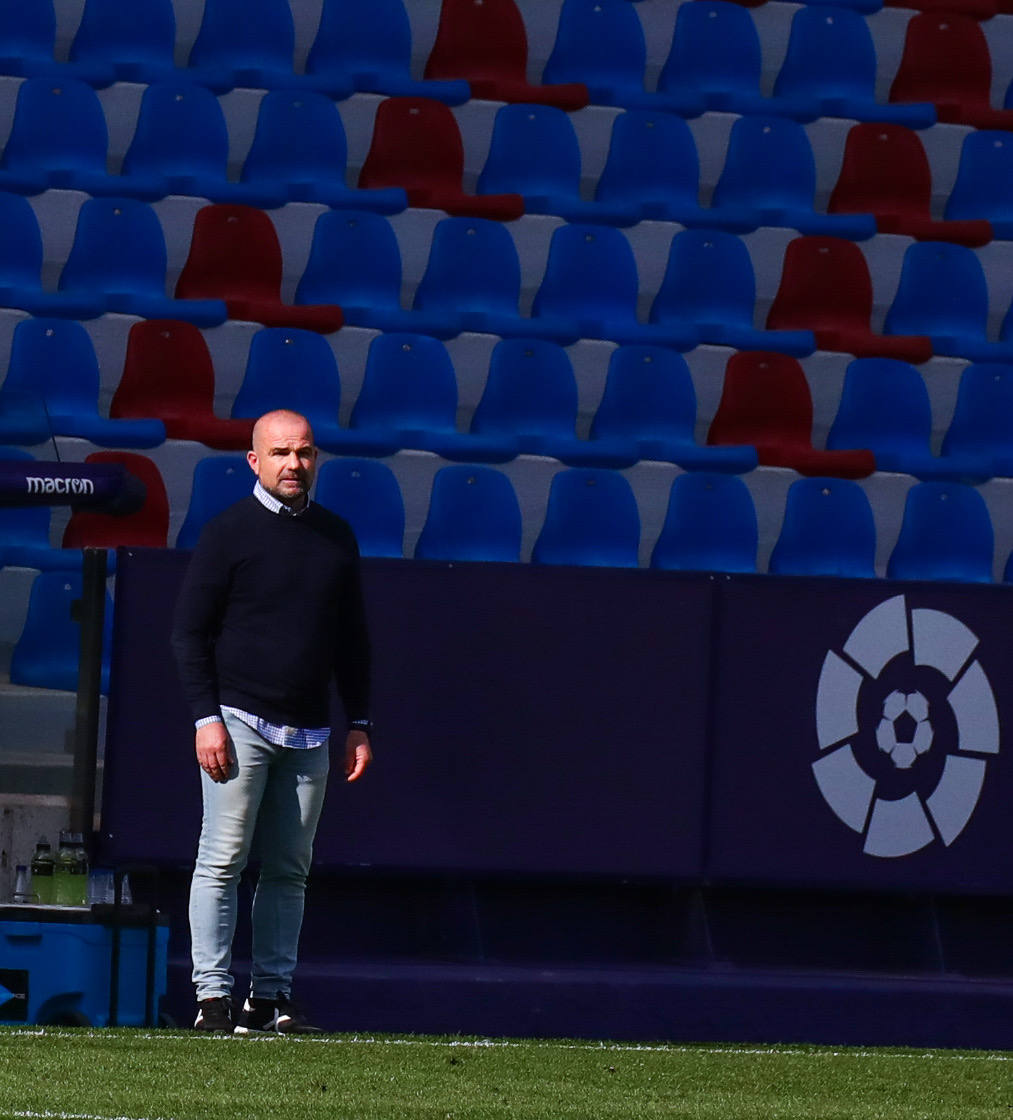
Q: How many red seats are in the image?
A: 9